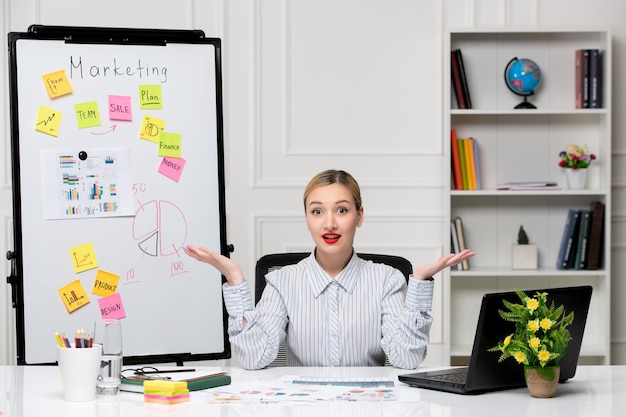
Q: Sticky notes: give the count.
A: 12